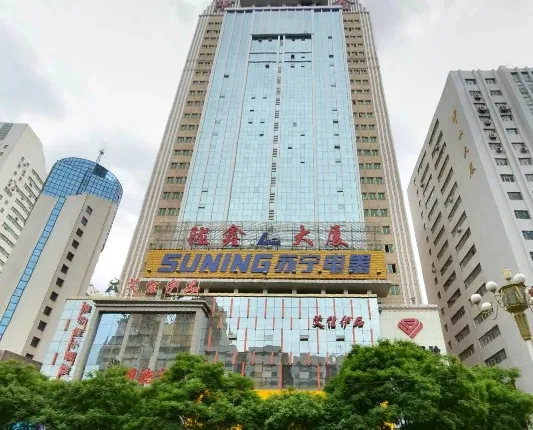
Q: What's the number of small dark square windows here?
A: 12